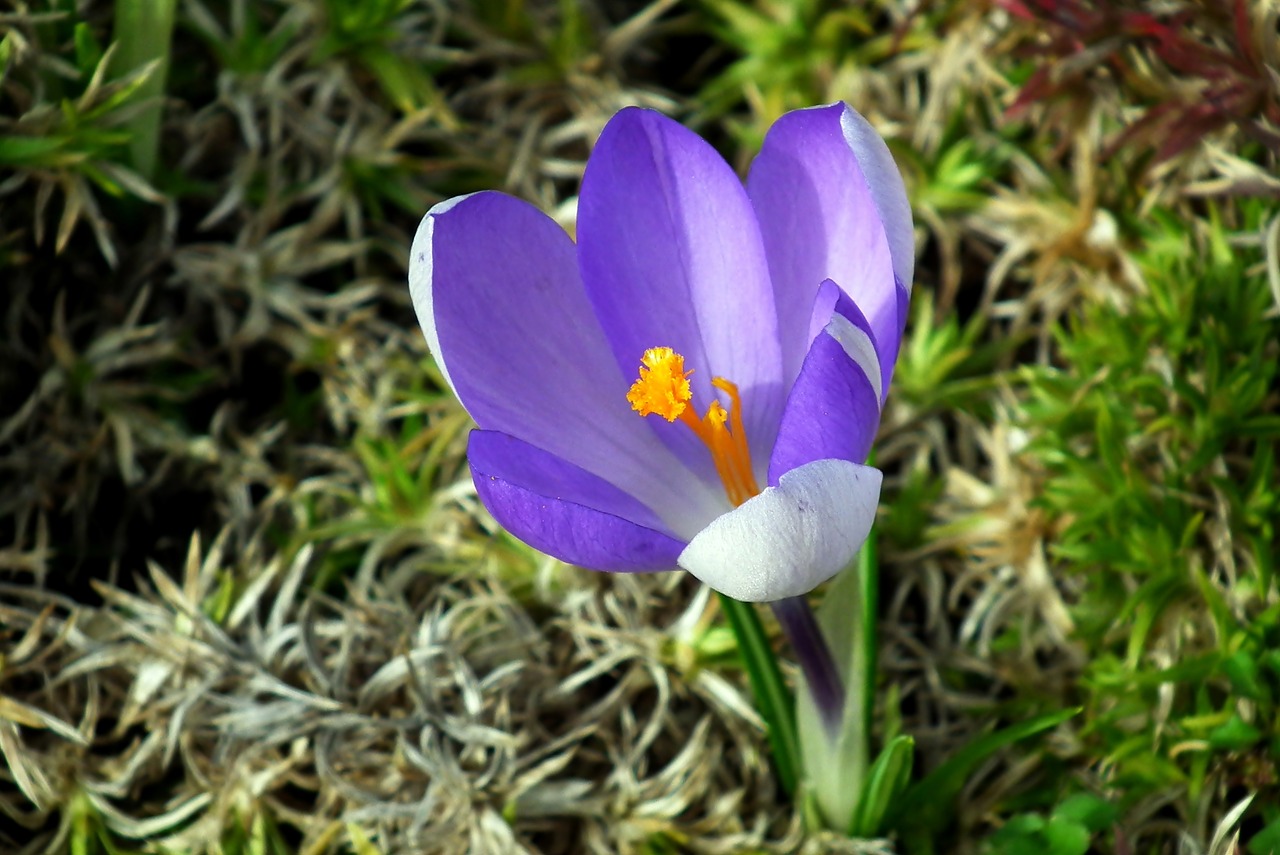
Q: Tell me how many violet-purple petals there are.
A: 5